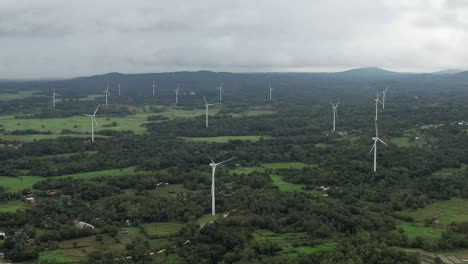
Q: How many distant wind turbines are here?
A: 14